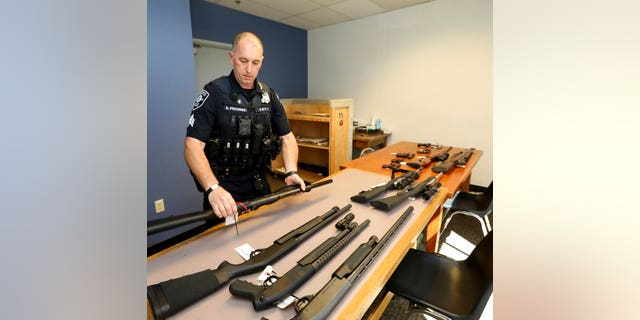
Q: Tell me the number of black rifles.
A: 6